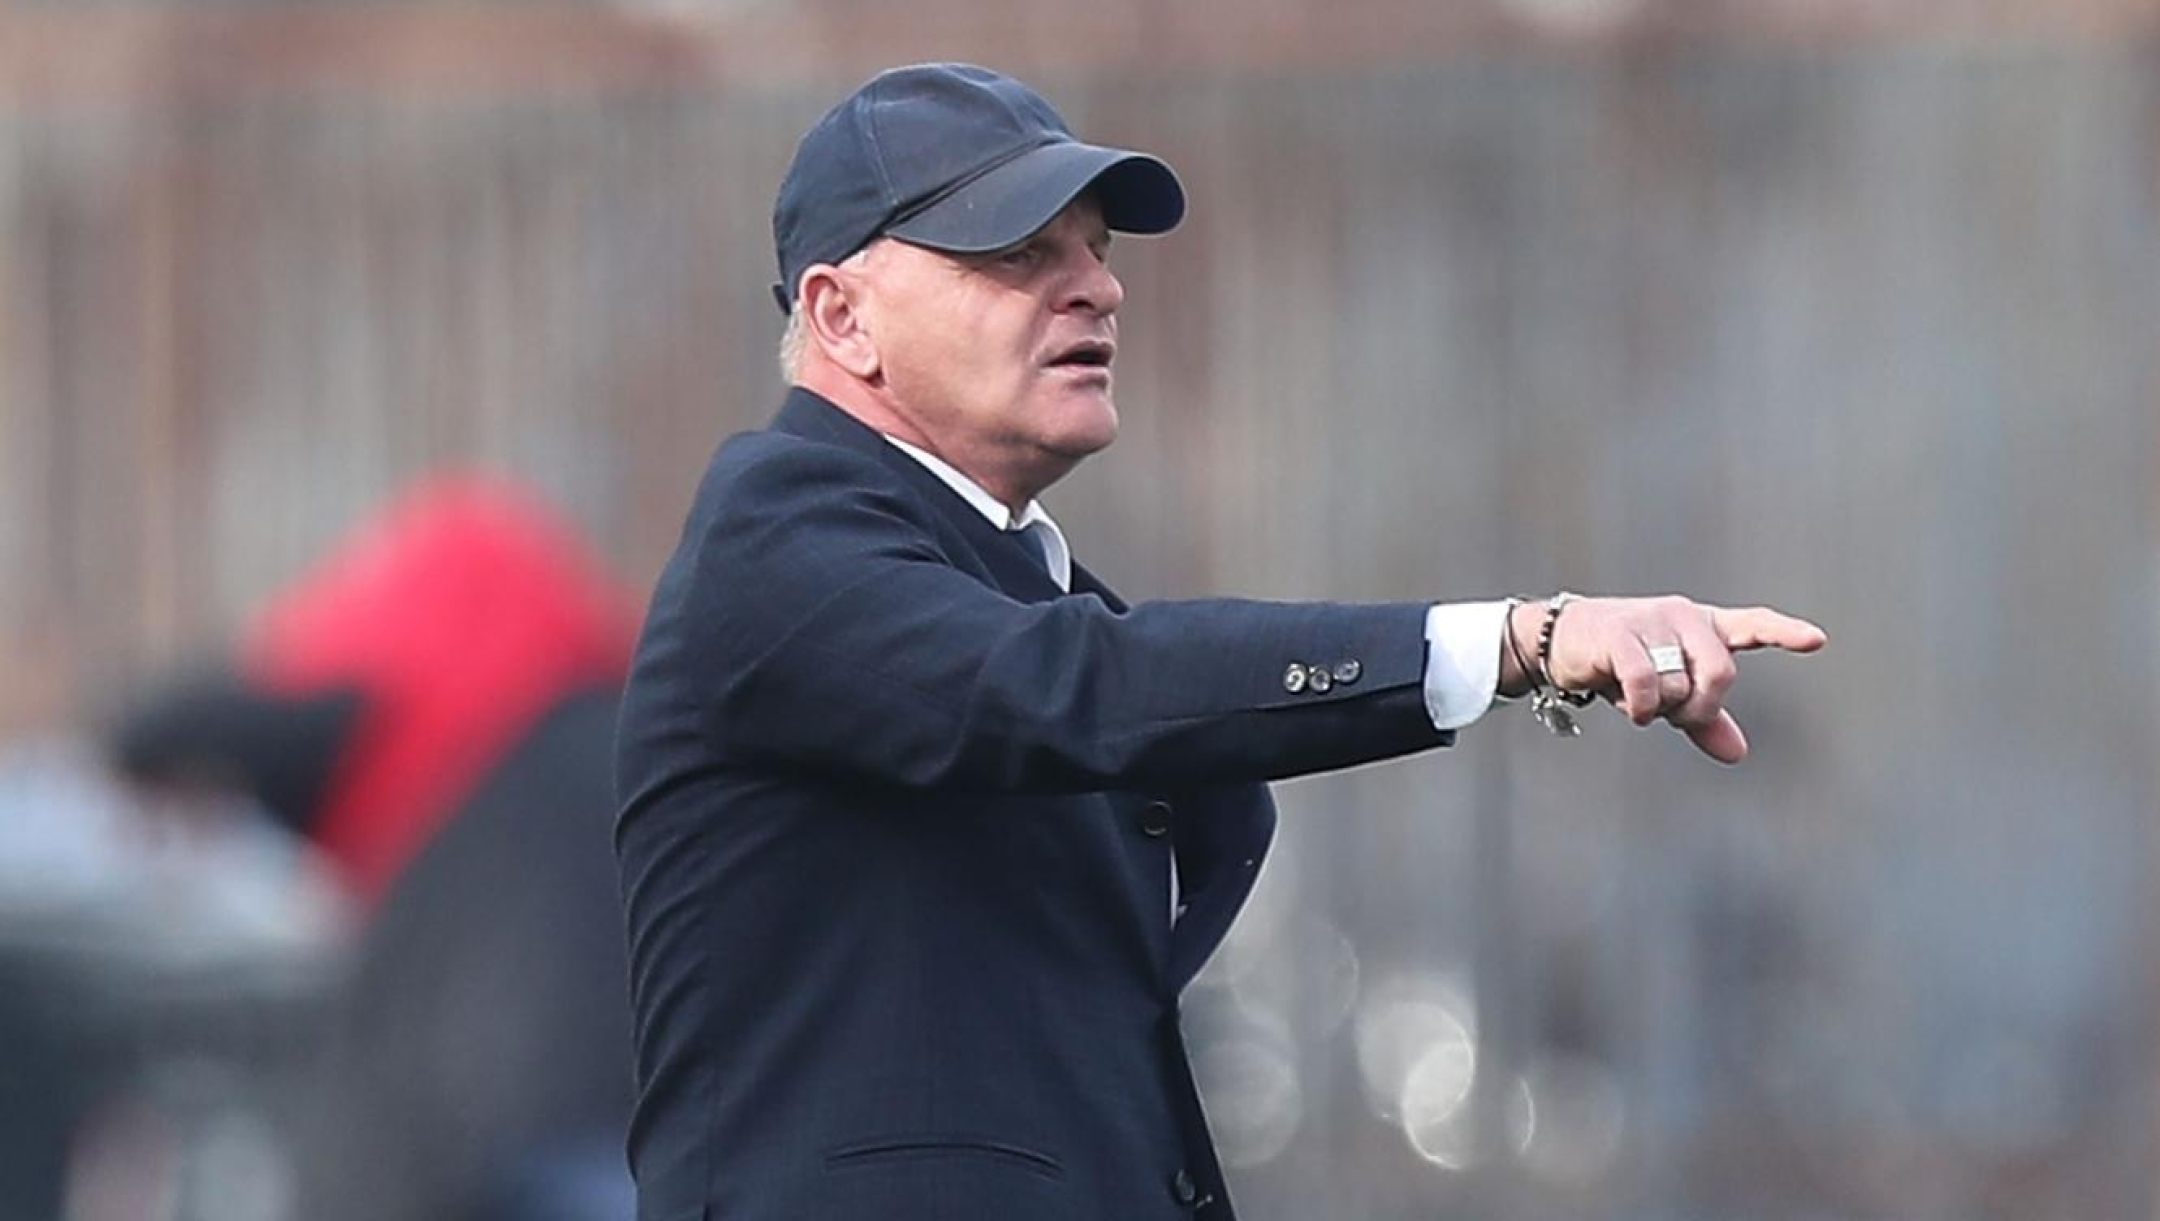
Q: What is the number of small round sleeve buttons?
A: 3